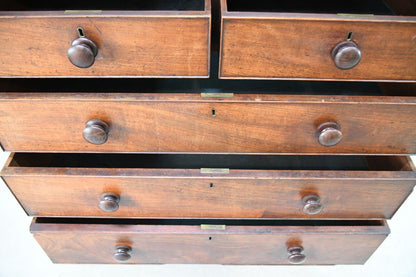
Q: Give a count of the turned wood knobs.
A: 8